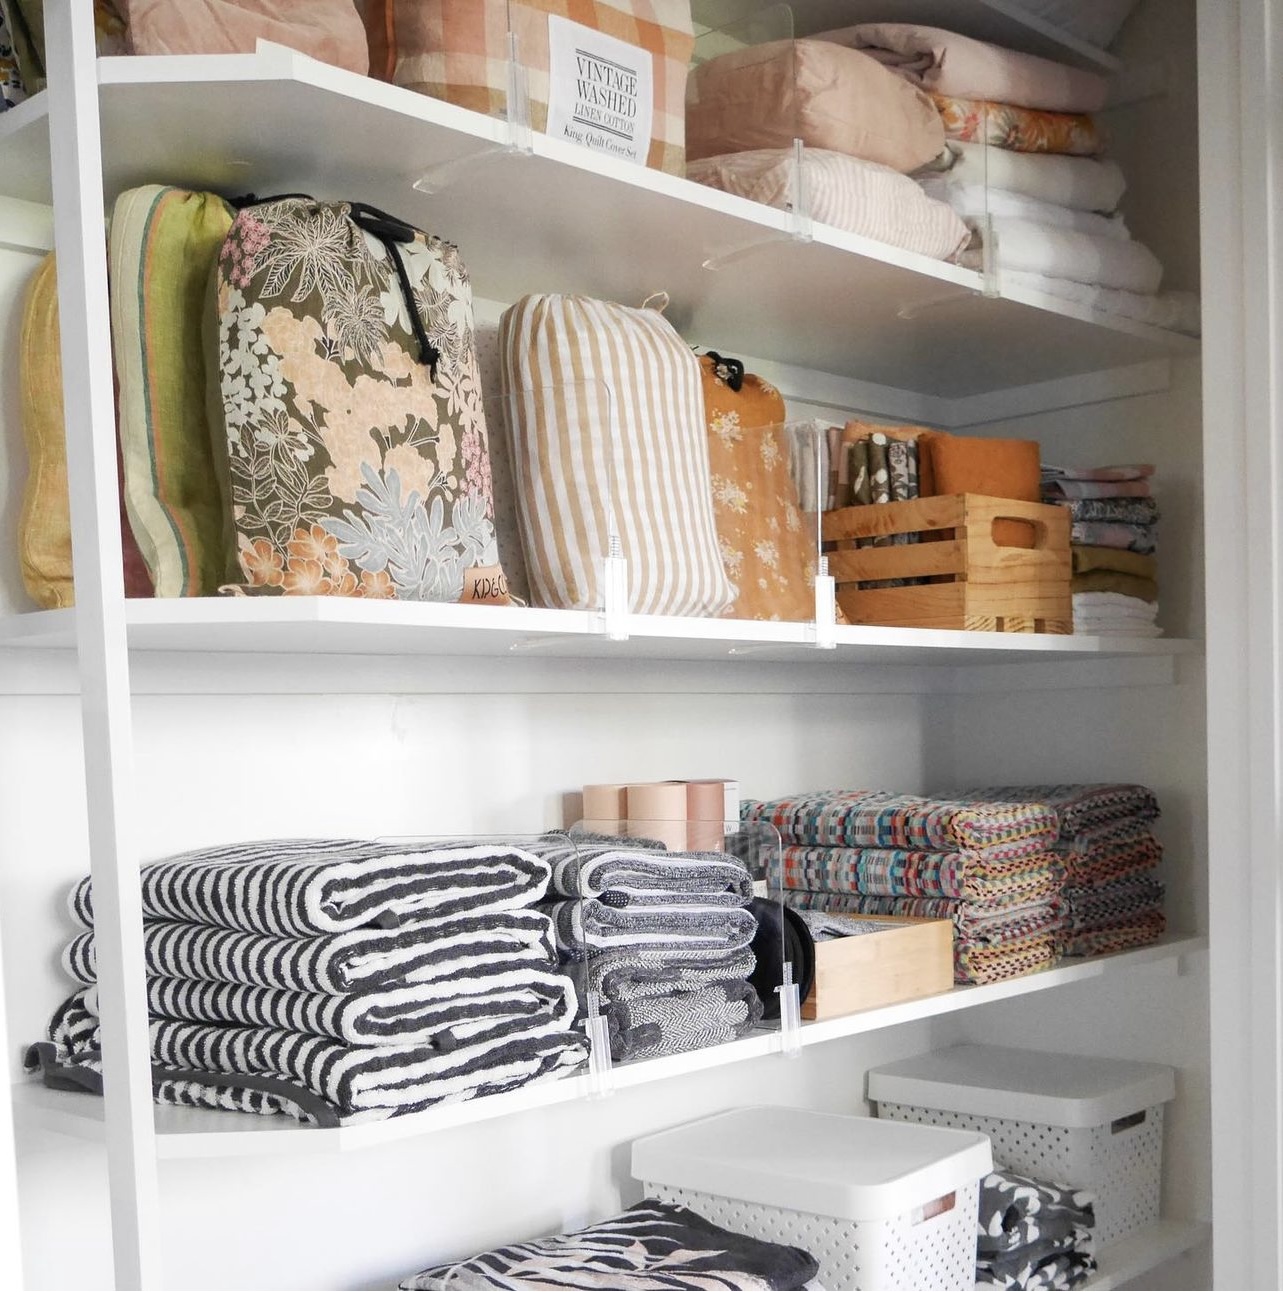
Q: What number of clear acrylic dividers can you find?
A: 7